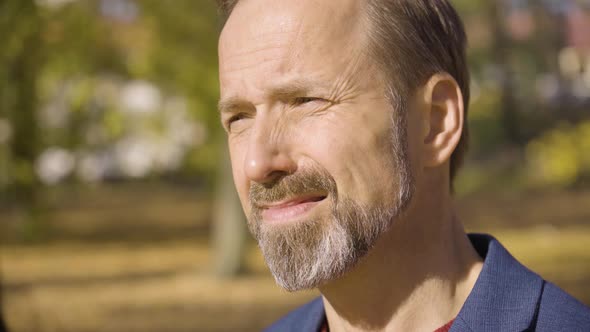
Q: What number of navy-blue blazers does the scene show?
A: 1